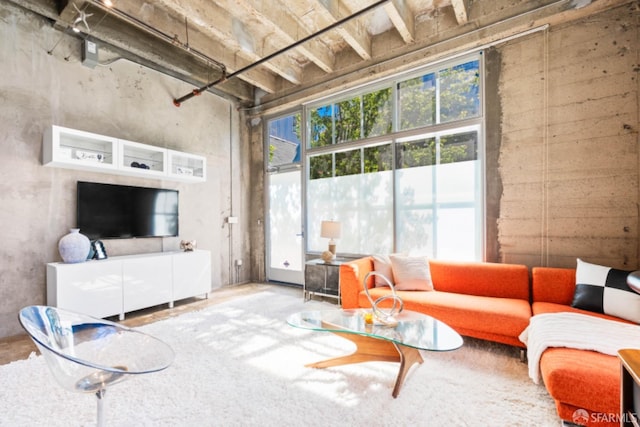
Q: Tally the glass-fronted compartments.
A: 3